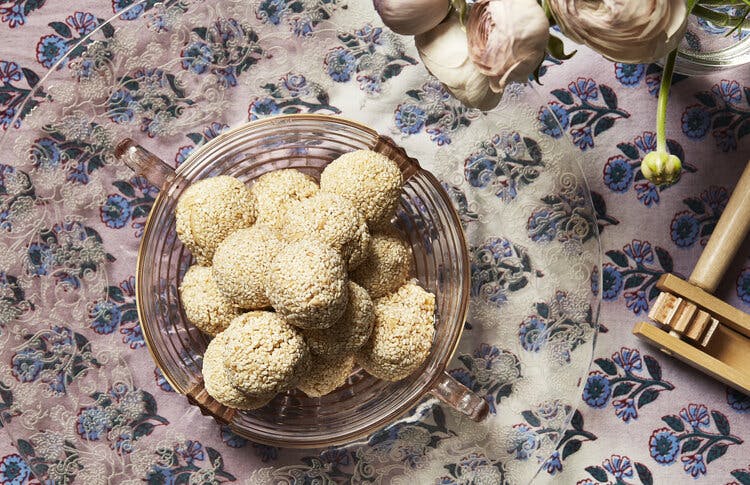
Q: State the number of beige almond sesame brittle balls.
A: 13